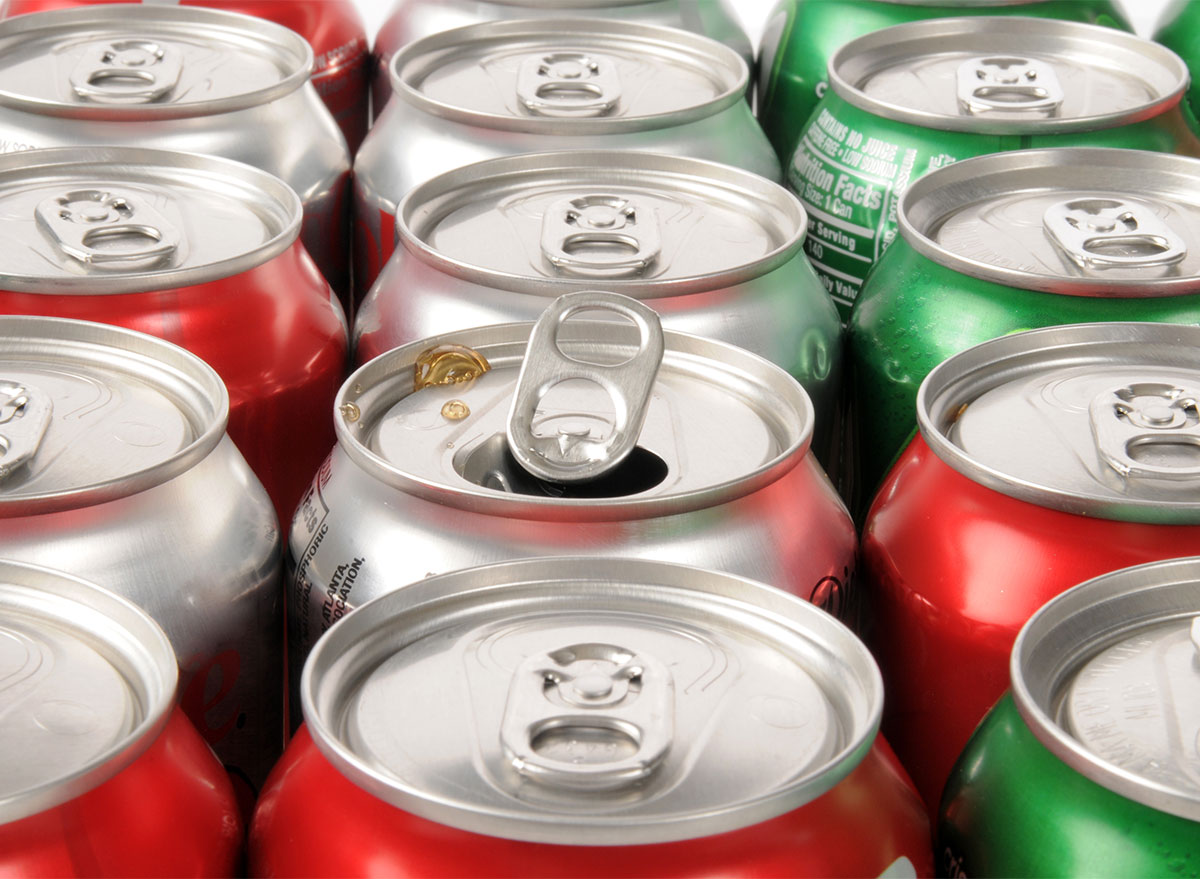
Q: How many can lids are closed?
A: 11